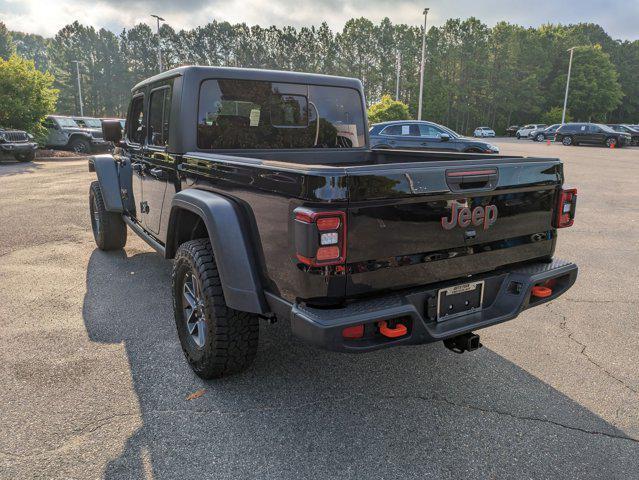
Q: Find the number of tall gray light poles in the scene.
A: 5